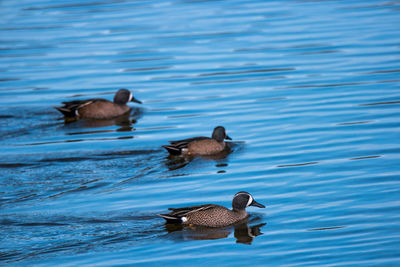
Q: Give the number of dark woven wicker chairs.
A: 0